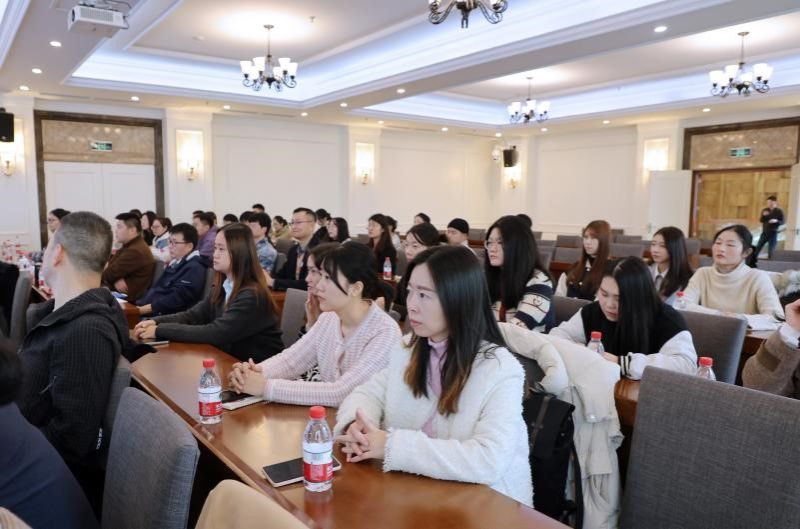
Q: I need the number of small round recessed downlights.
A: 15